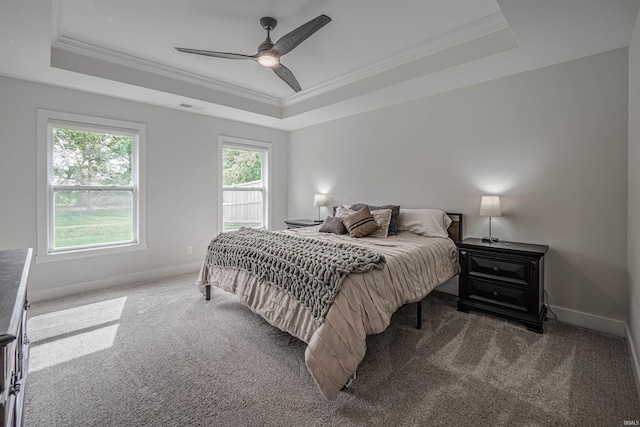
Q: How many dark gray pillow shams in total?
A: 1